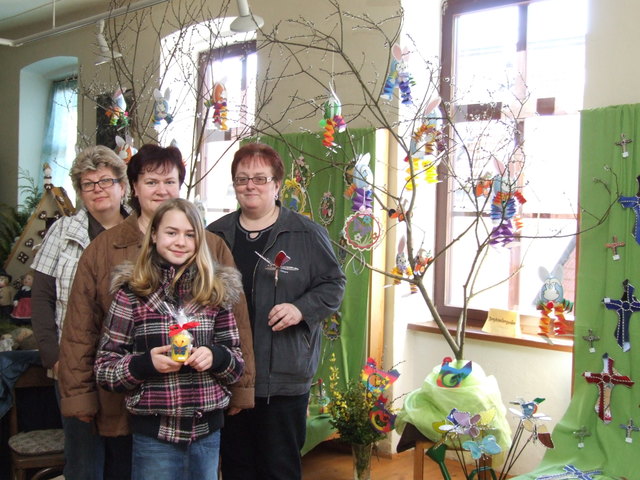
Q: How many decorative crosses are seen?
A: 9